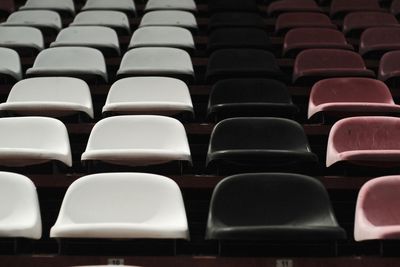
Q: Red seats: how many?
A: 12